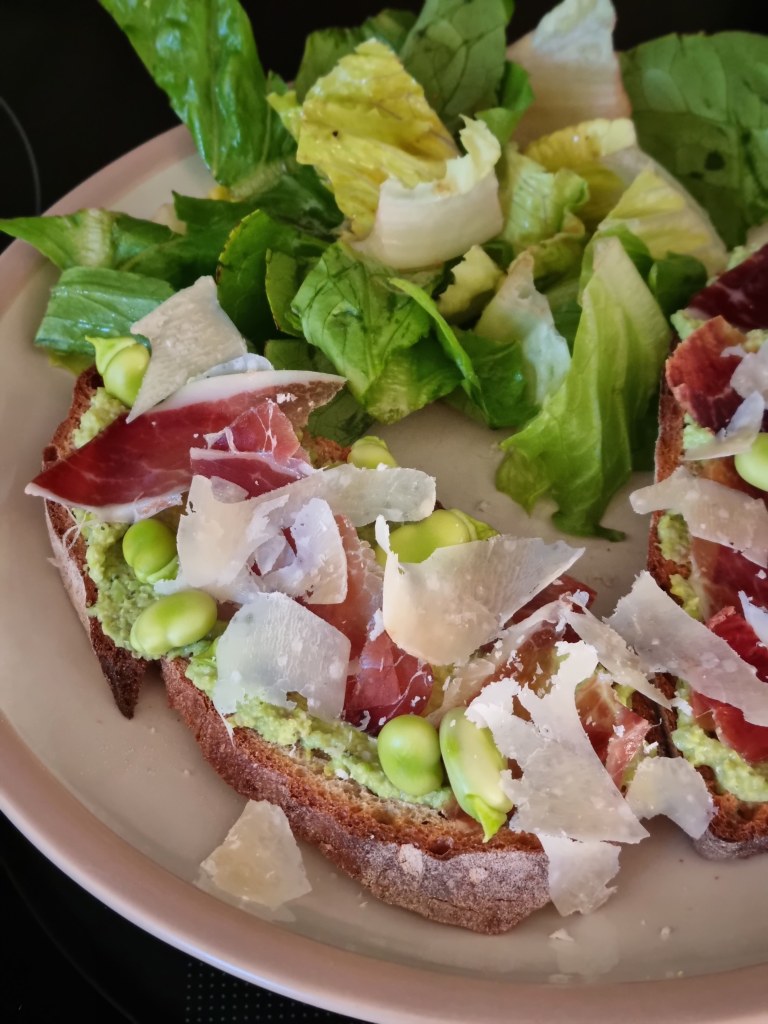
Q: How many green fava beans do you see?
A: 8